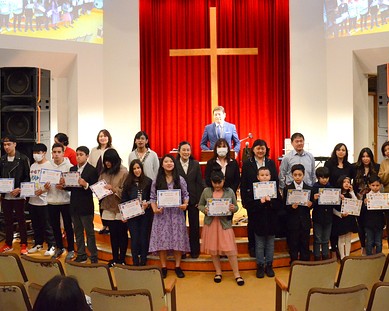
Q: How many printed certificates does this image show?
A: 13